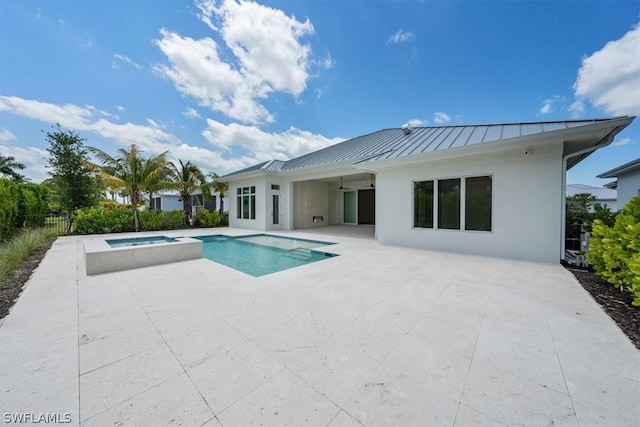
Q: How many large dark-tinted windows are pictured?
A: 3